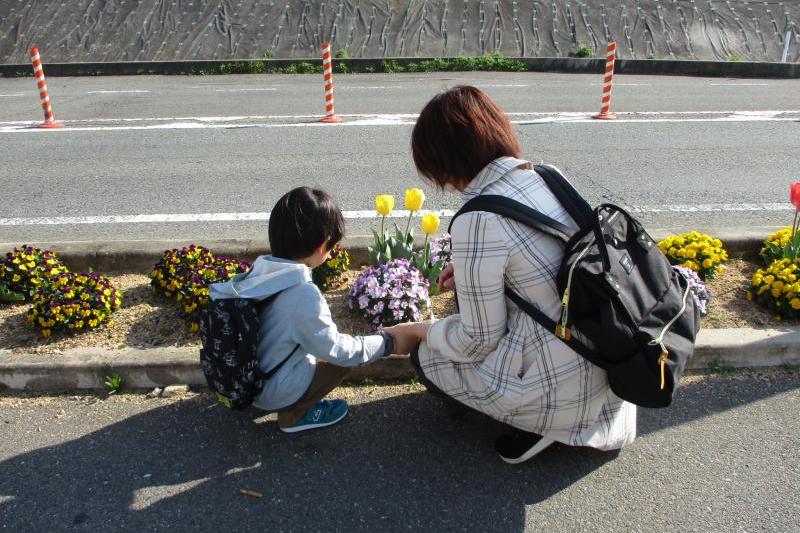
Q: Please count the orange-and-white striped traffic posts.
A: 3